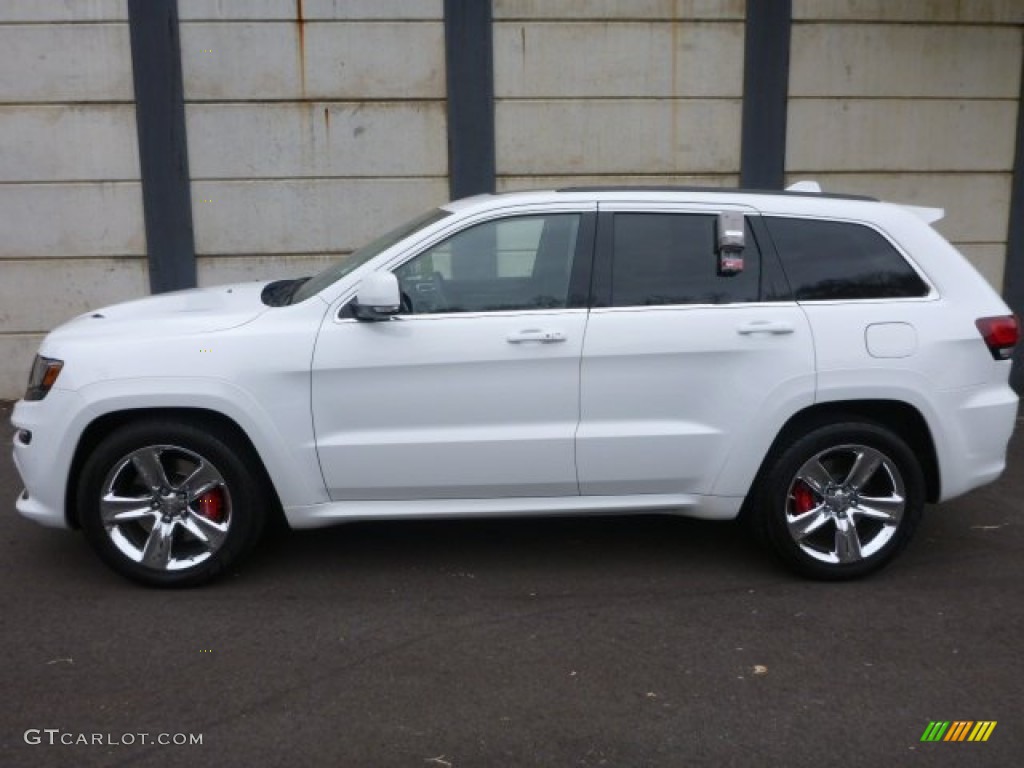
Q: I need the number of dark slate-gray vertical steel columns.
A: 4